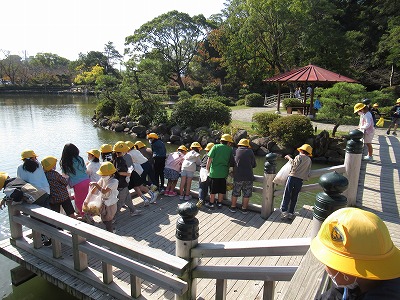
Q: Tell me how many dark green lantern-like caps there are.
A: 4